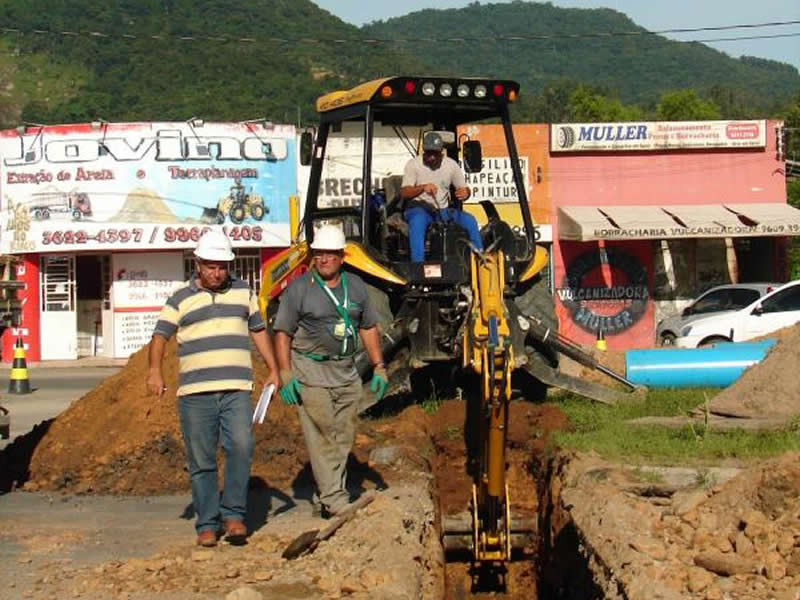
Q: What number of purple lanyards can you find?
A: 0